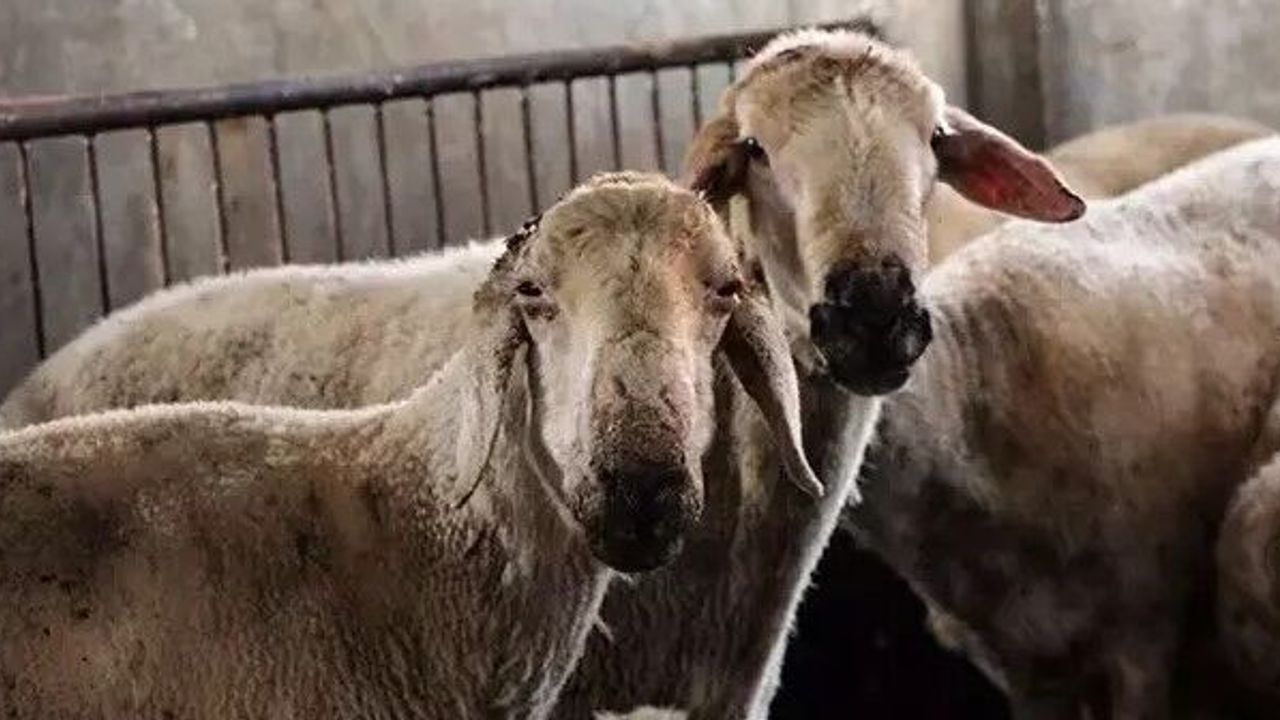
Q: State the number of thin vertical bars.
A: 15